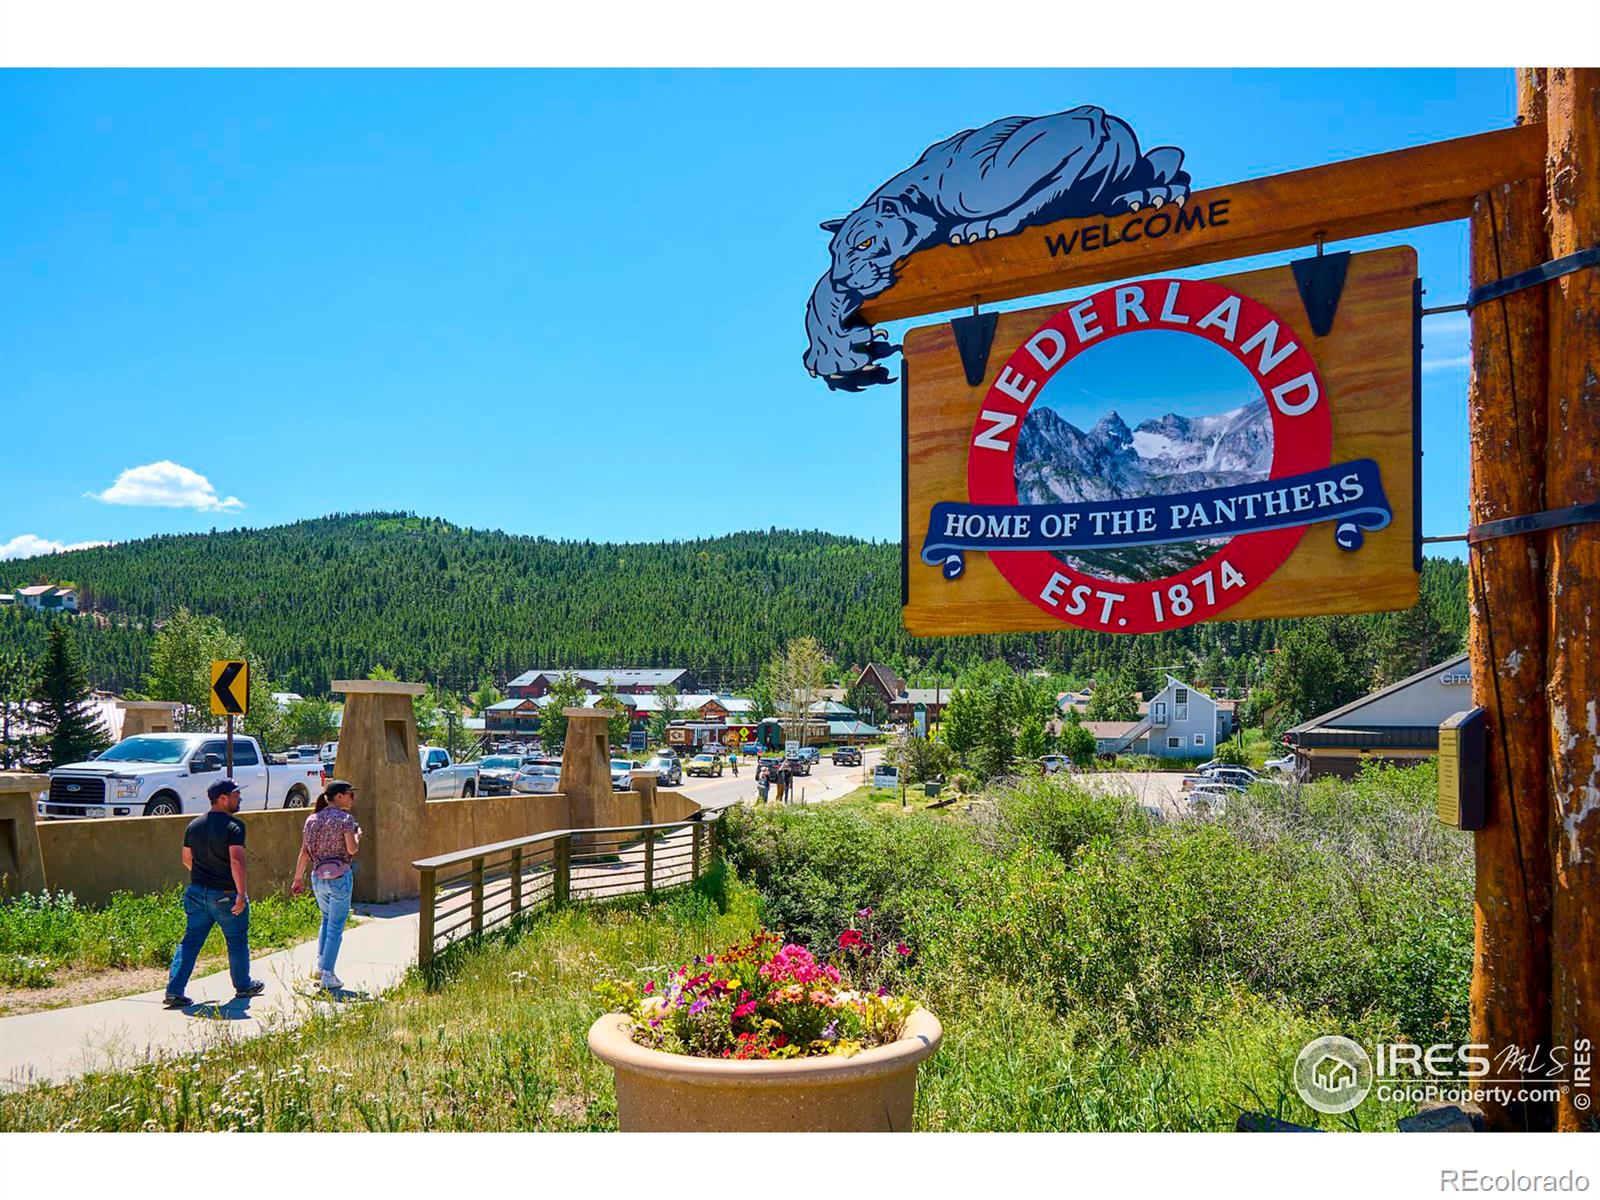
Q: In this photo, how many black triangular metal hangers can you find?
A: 2